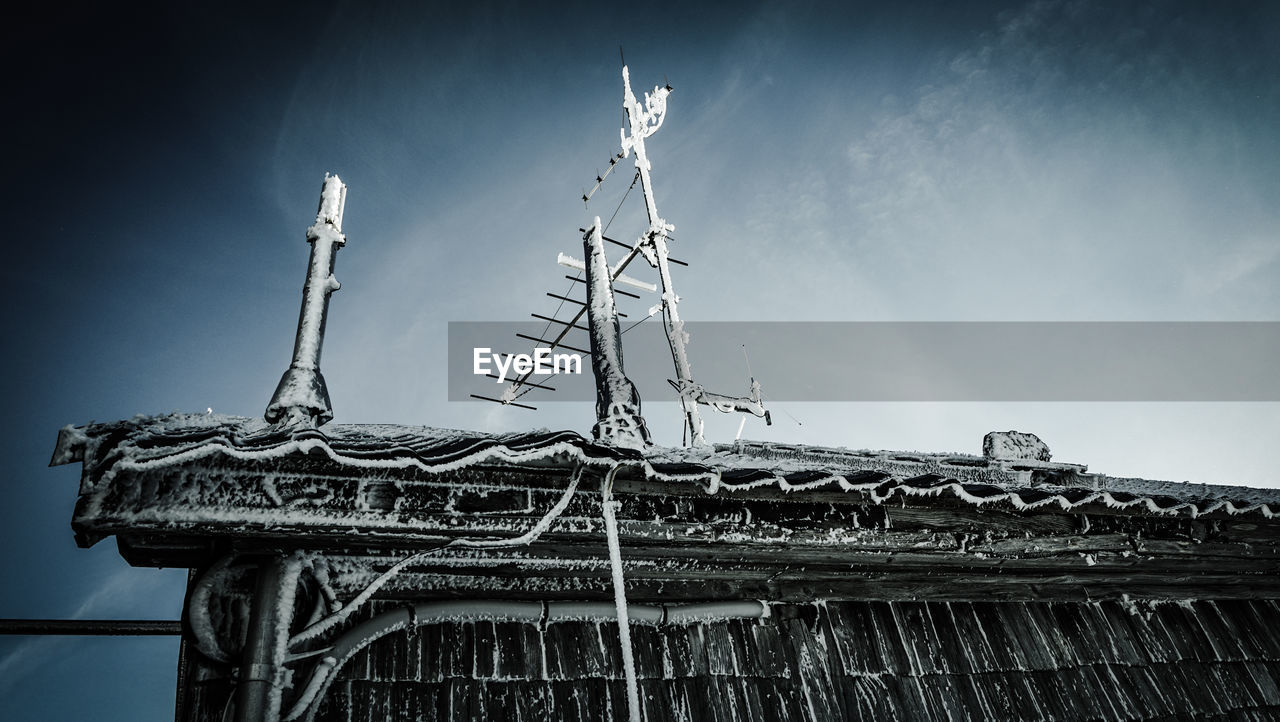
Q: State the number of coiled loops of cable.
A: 1